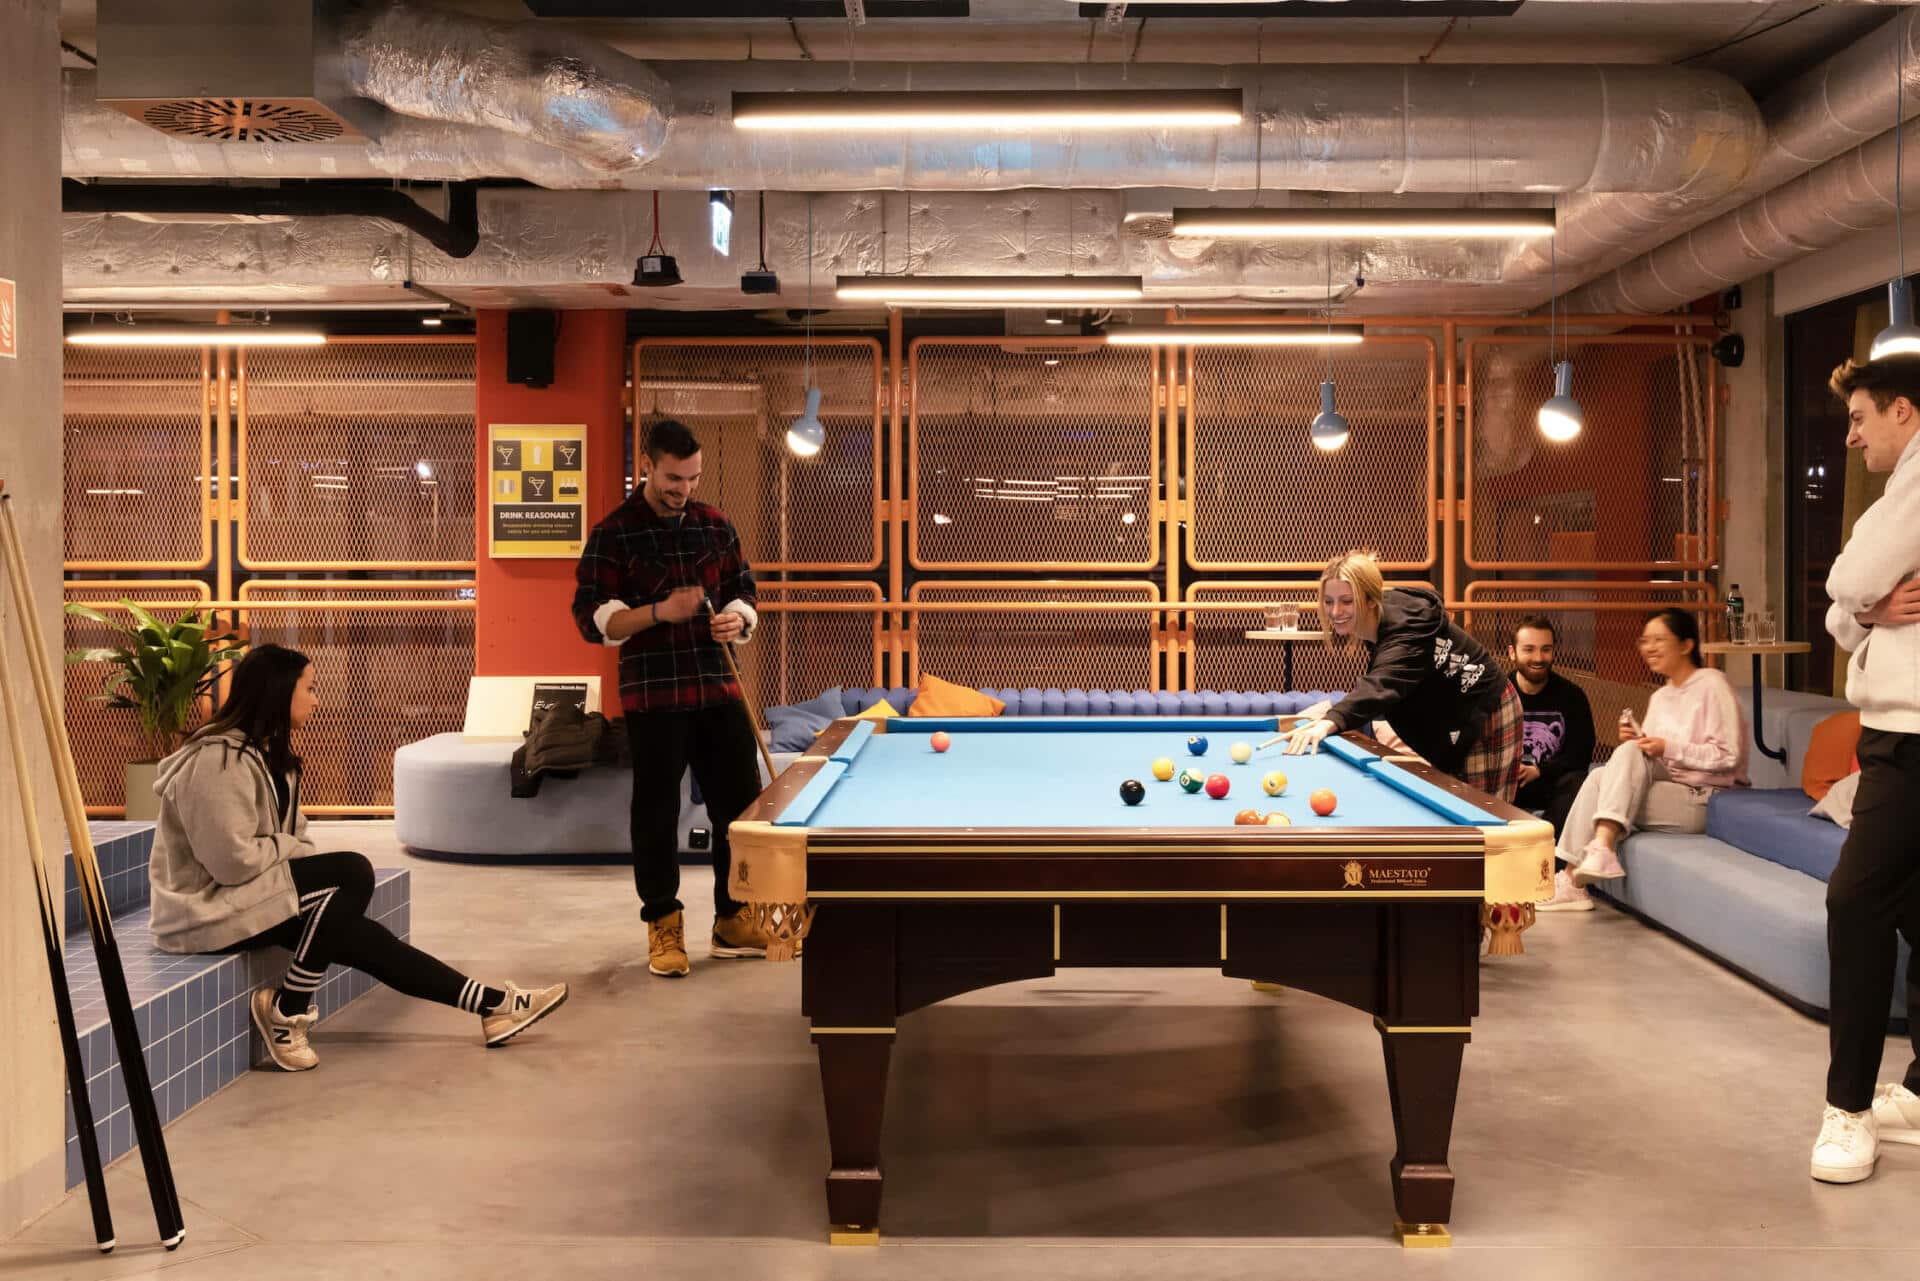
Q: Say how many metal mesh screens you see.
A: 12